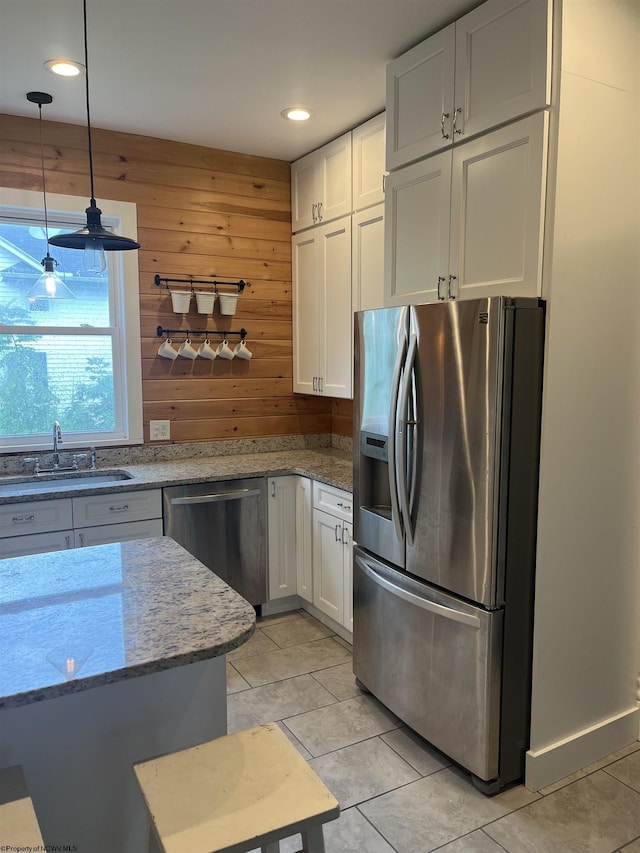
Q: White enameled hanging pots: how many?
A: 3